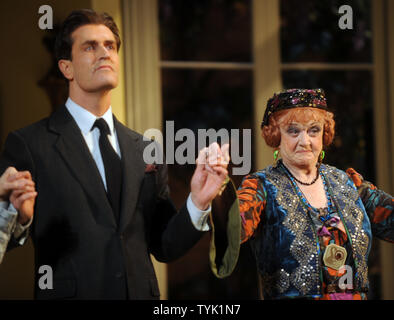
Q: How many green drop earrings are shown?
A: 2